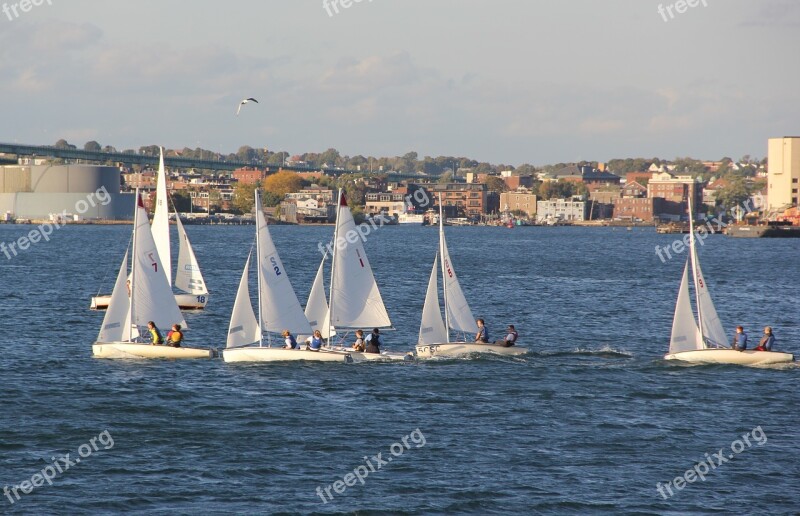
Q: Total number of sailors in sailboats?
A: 10